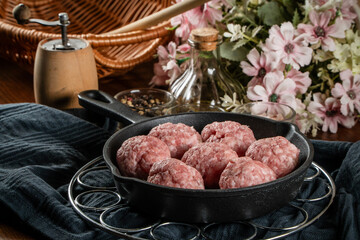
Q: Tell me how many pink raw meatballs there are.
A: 7